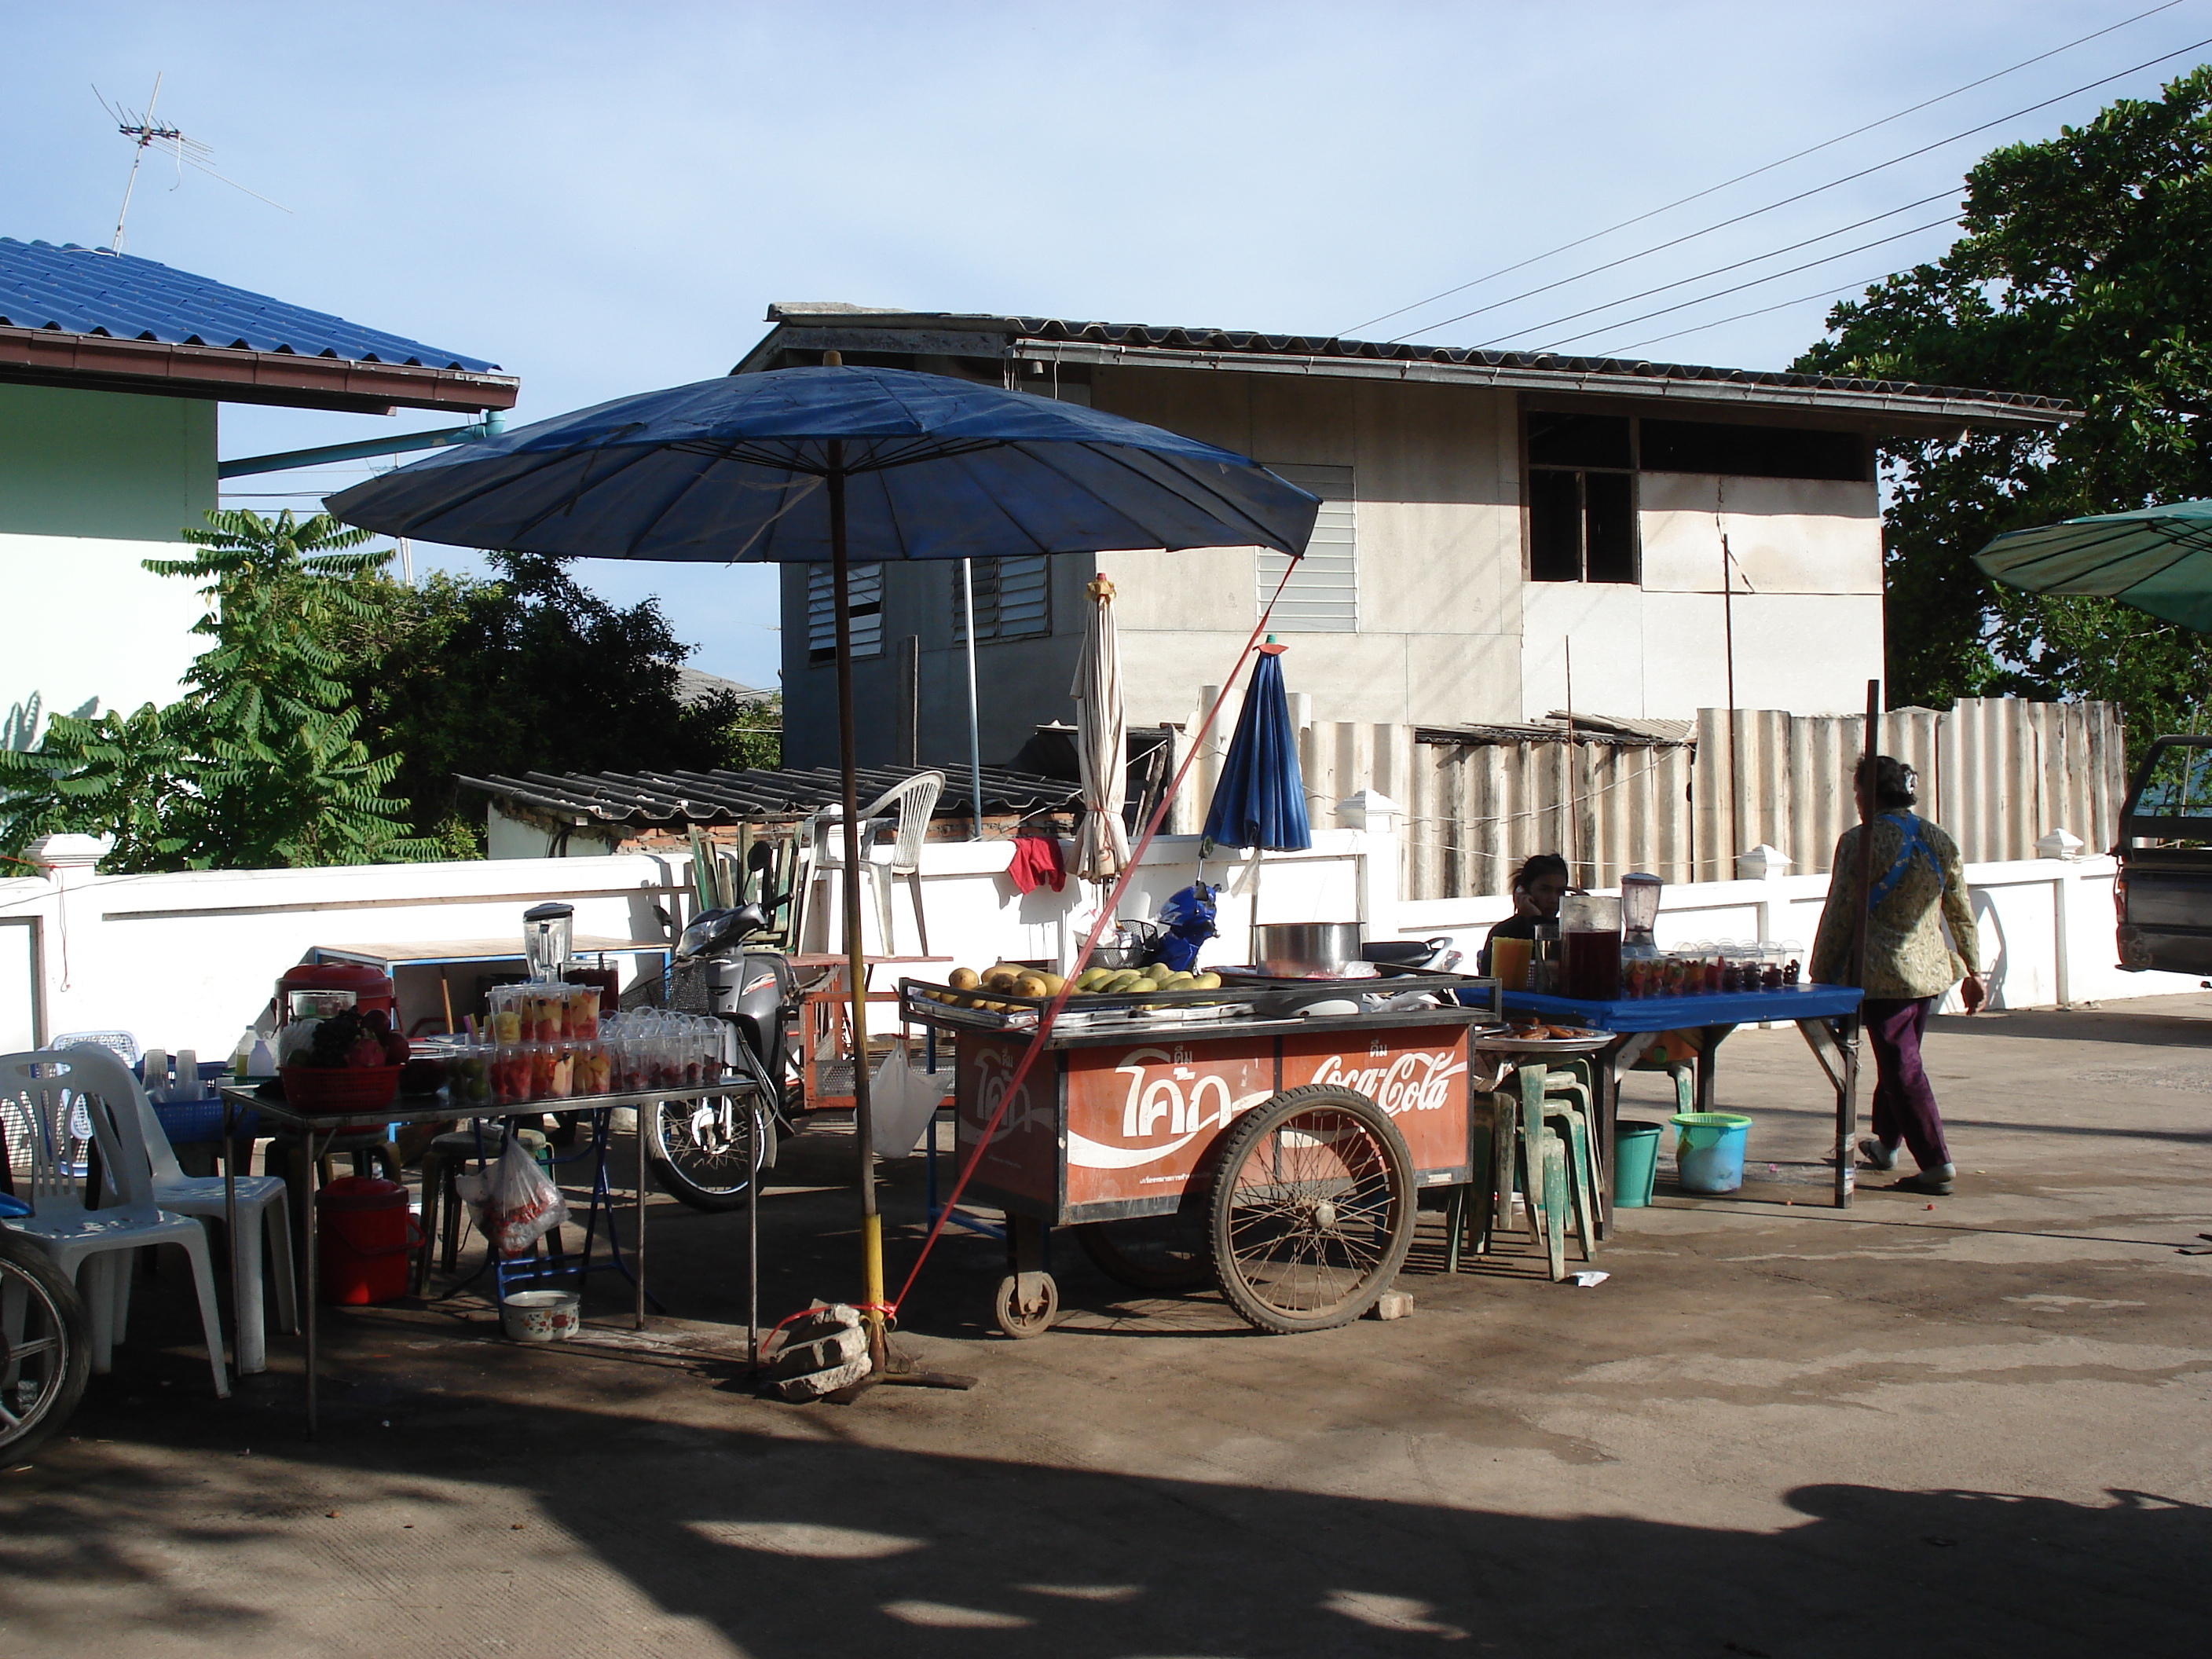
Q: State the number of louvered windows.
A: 3